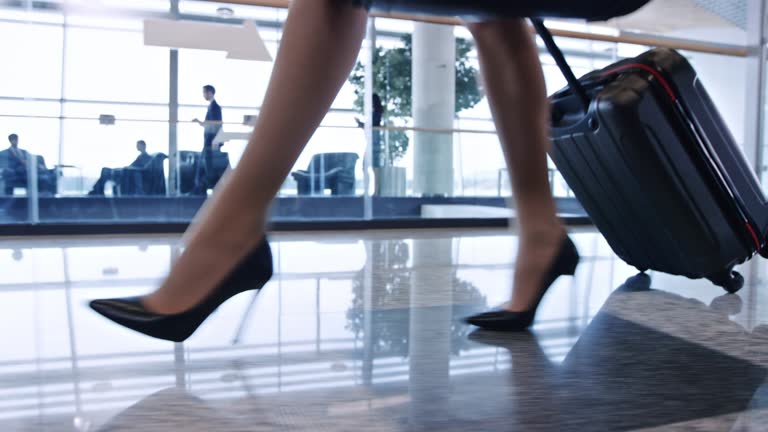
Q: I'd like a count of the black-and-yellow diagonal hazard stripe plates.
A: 0